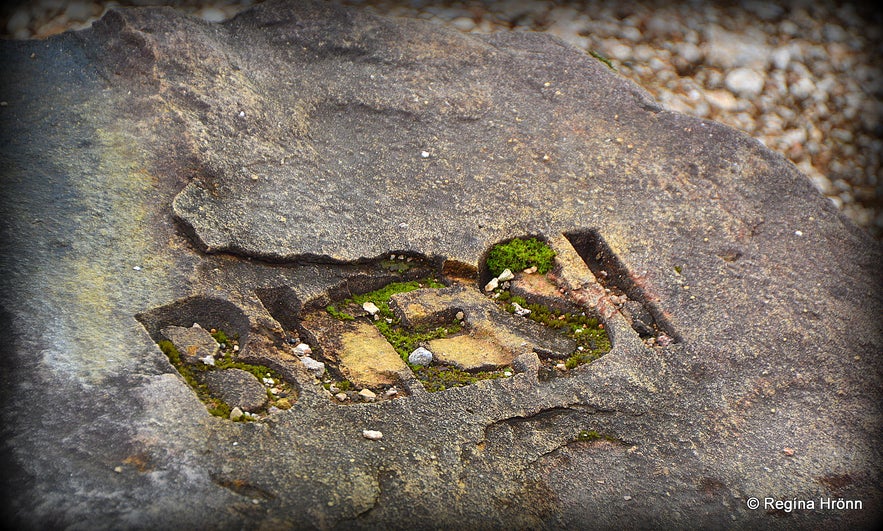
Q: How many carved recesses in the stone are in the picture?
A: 5